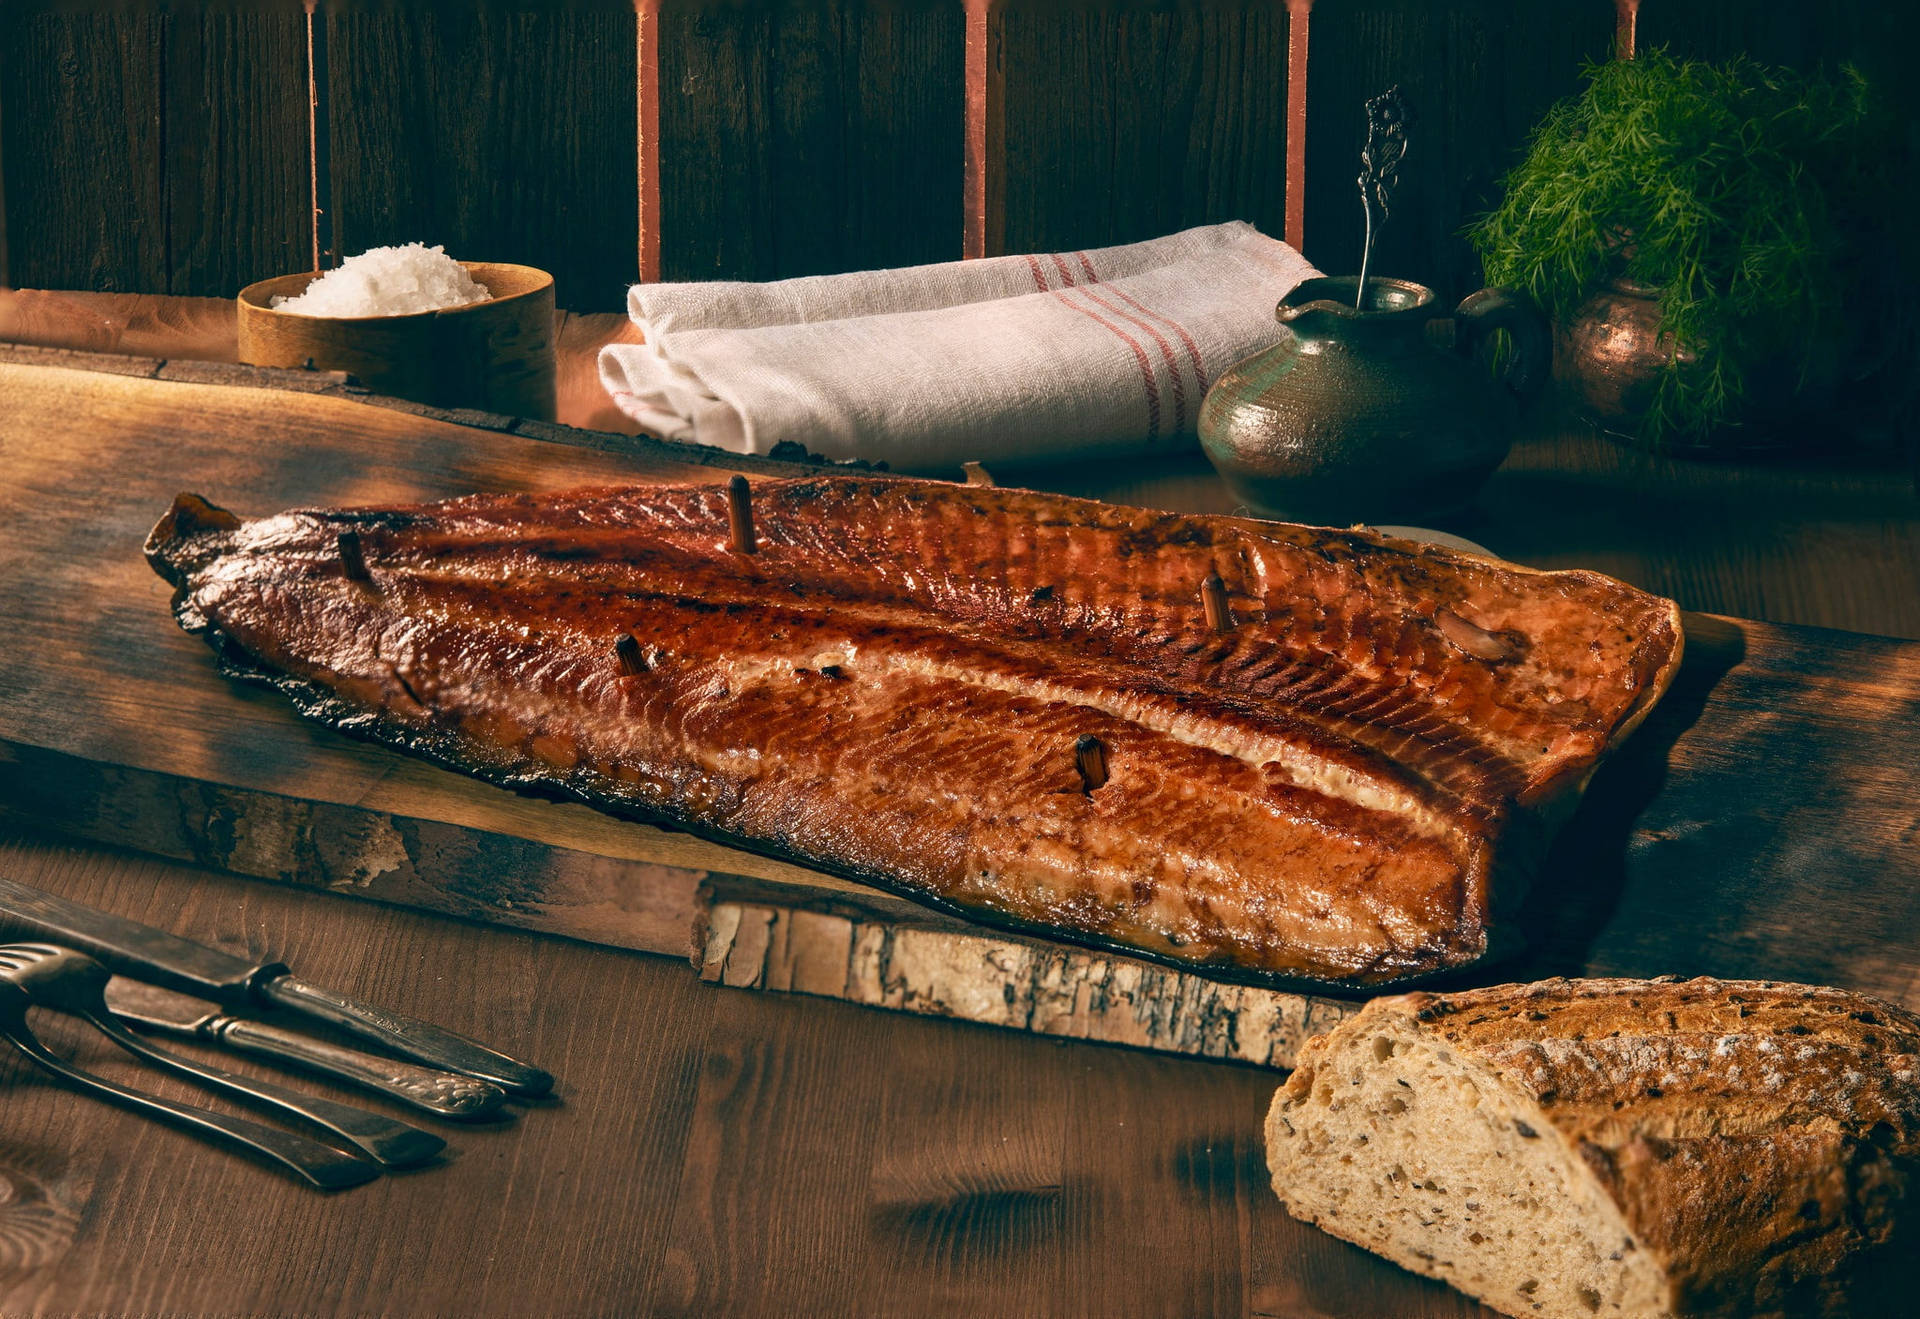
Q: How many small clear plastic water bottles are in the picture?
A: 0